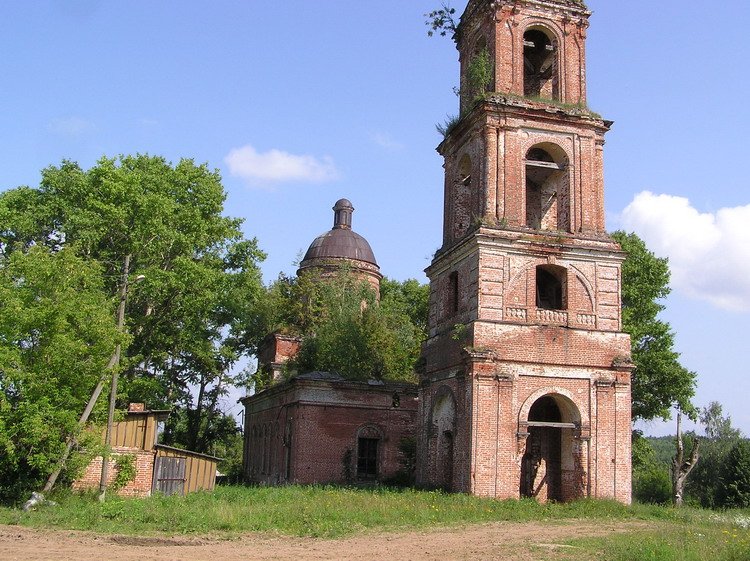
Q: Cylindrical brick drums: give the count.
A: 1